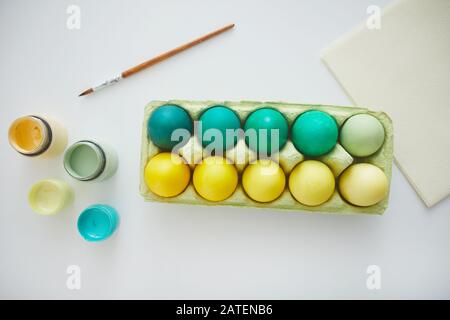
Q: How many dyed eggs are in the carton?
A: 10